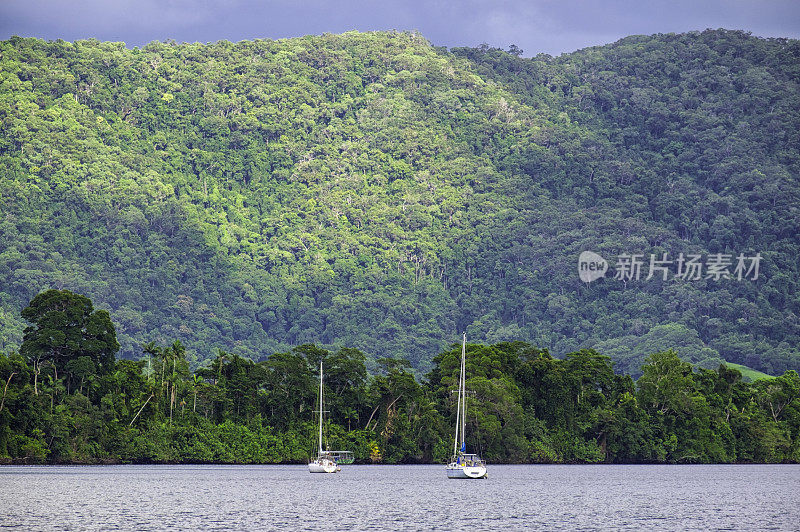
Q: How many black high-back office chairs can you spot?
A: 0